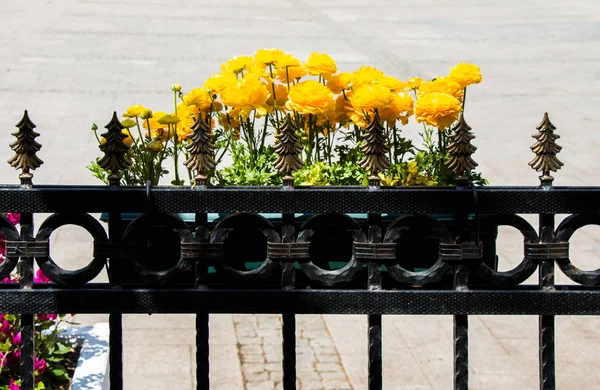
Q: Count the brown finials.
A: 7